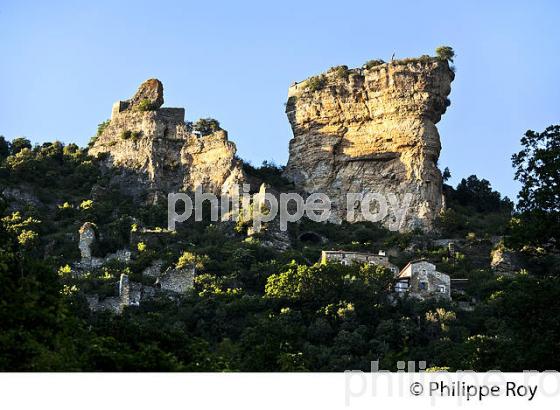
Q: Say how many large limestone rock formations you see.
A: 2